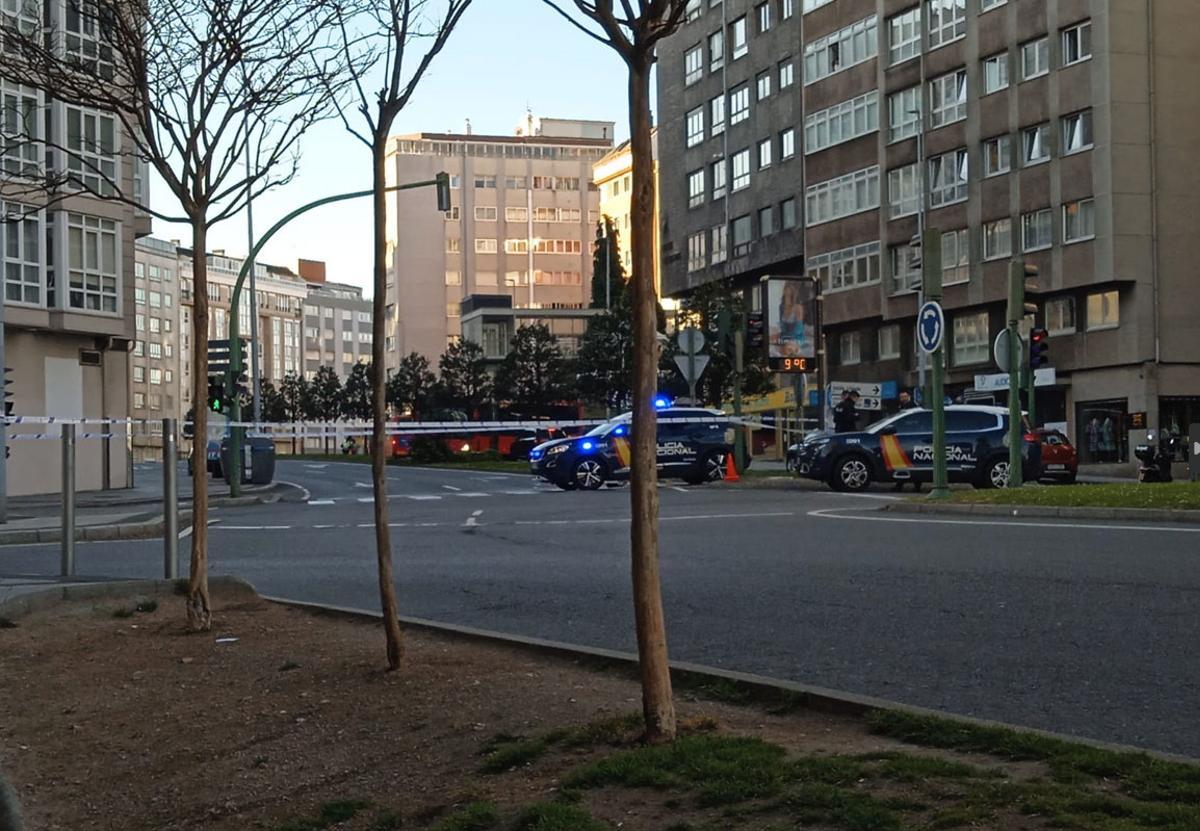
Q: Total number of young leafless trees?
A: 3